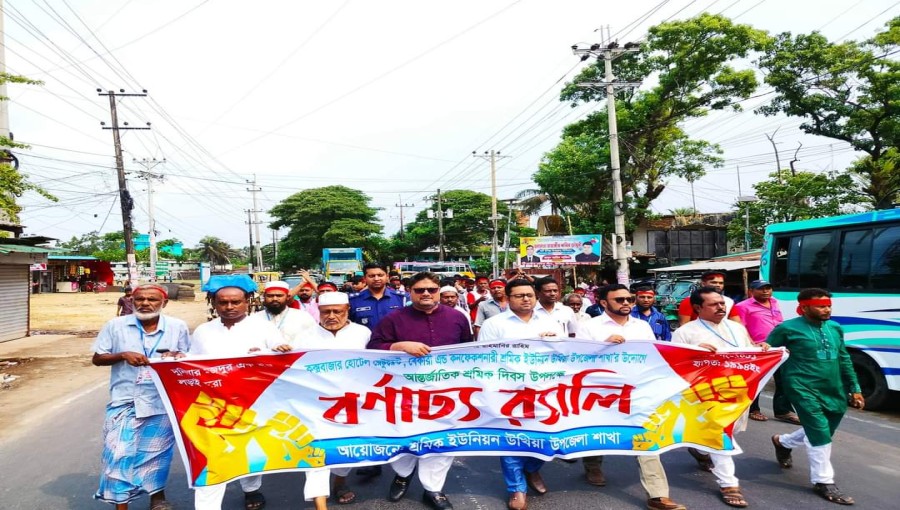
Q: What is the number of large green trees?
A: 4